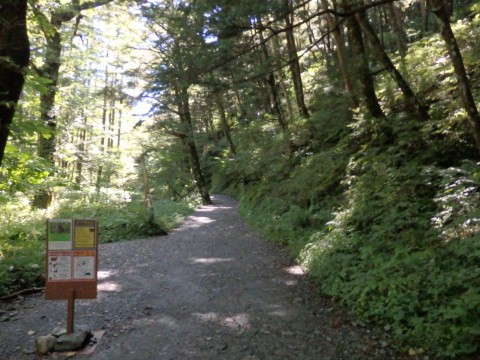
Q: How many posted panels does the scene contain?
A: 4